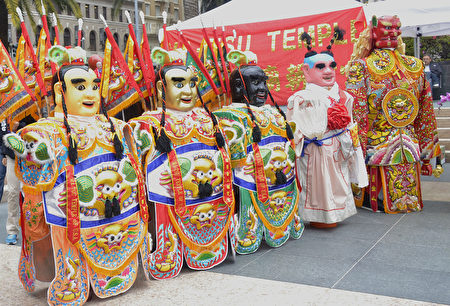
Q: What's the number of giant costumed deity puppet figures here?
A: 5